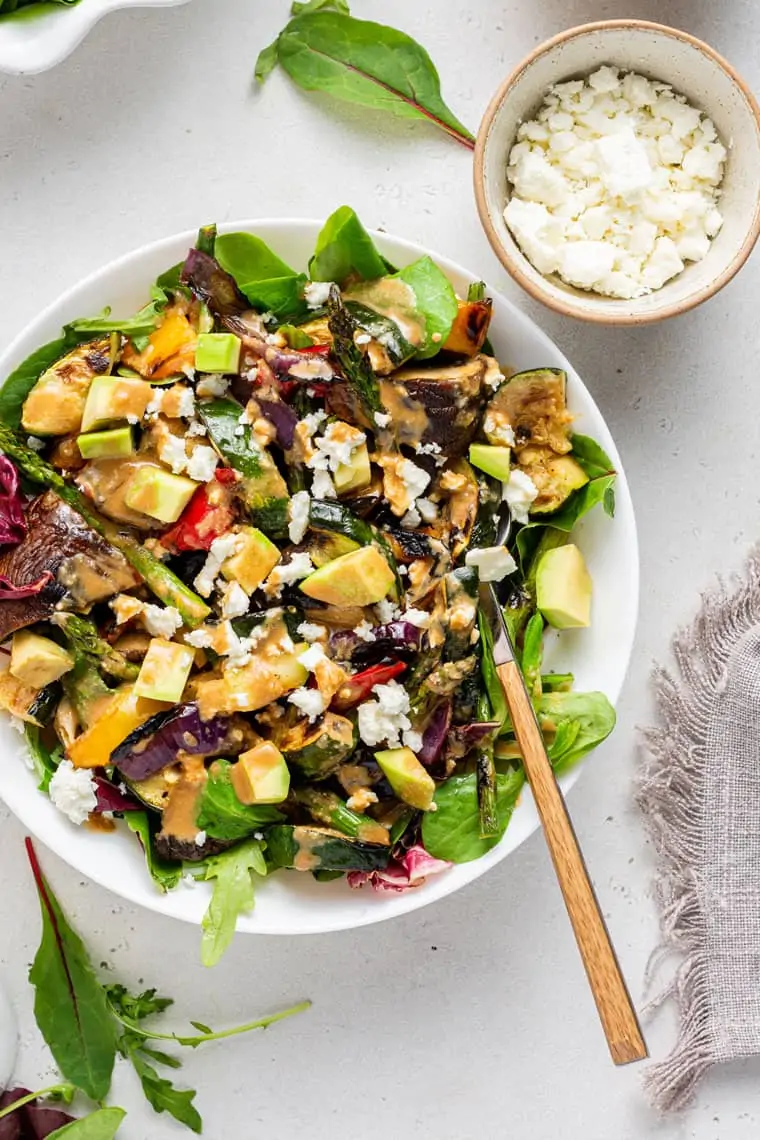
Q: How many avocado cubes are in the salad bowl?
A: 13